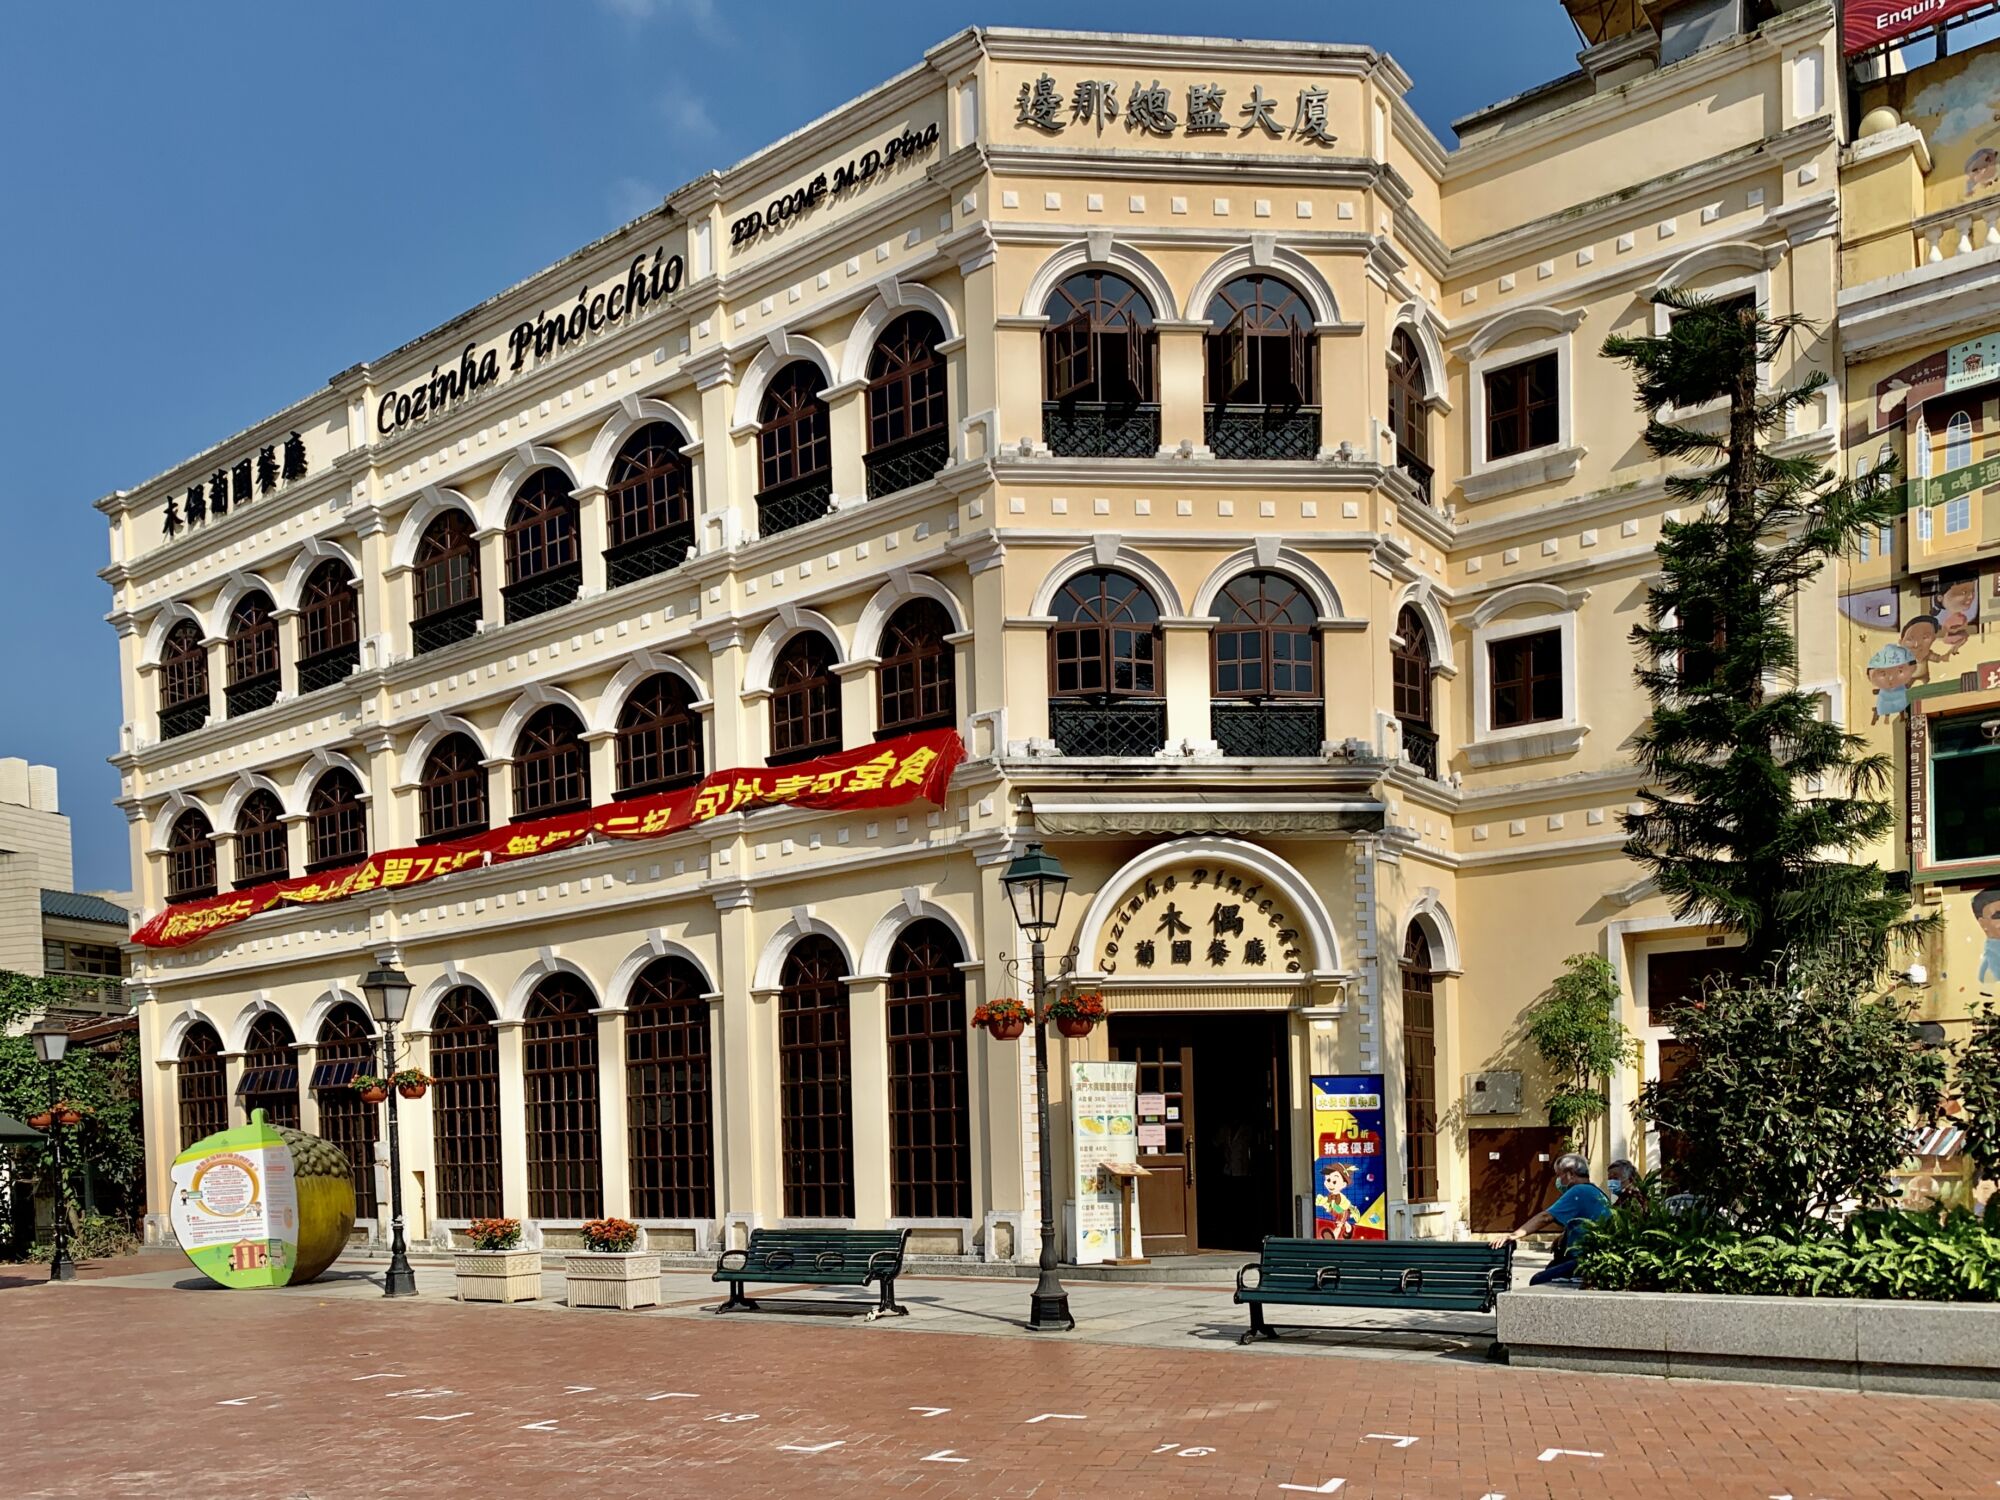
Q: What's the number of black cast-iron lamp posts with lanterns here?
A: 3